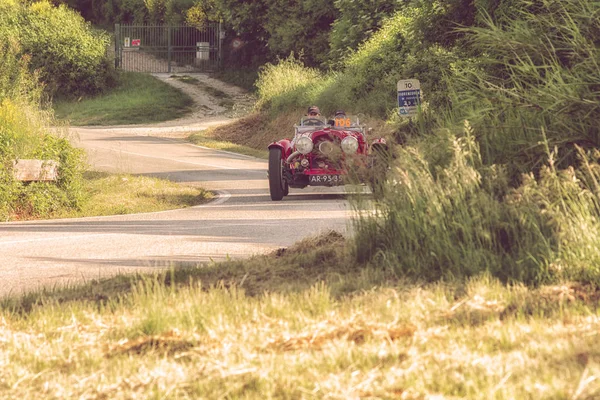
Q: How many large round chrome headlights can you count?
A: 2